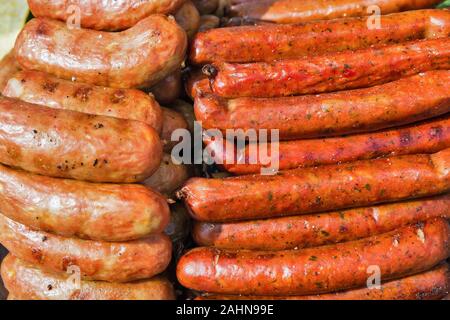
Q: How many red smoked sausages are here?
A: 9